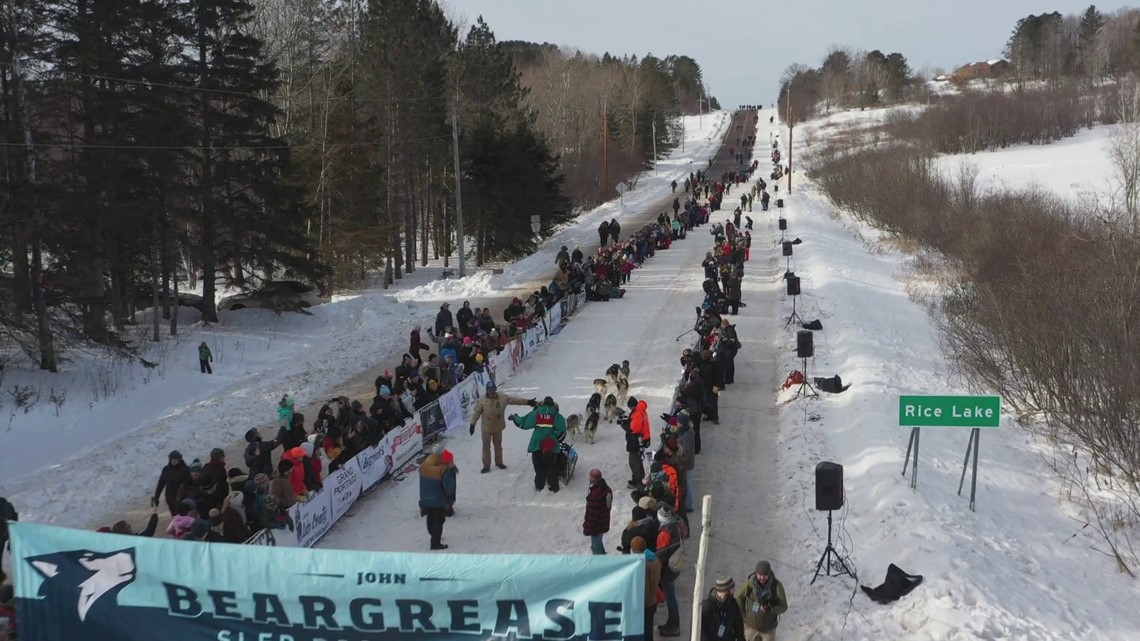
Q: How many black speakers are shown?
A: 7